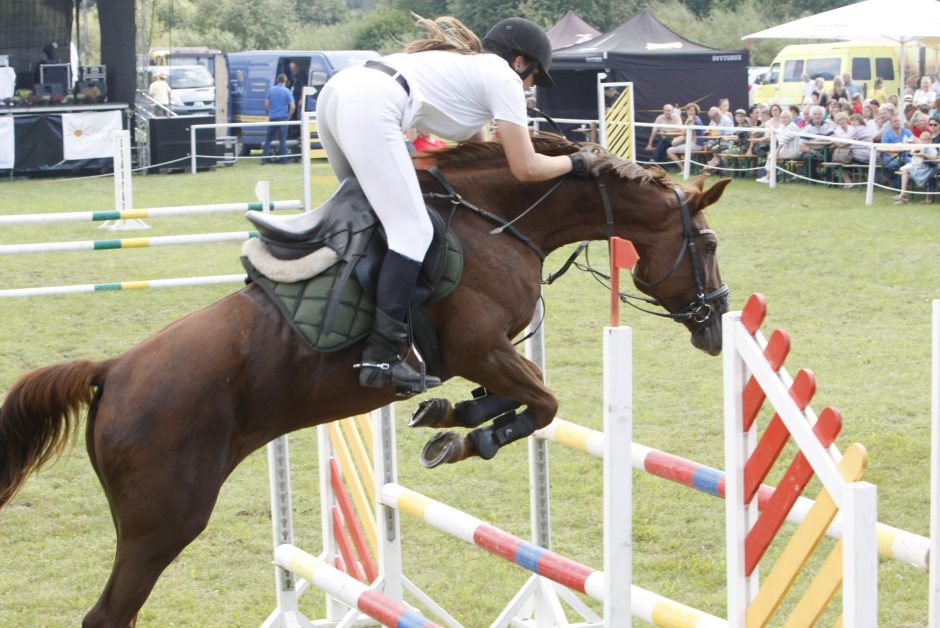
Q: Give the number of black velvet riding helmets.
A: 1